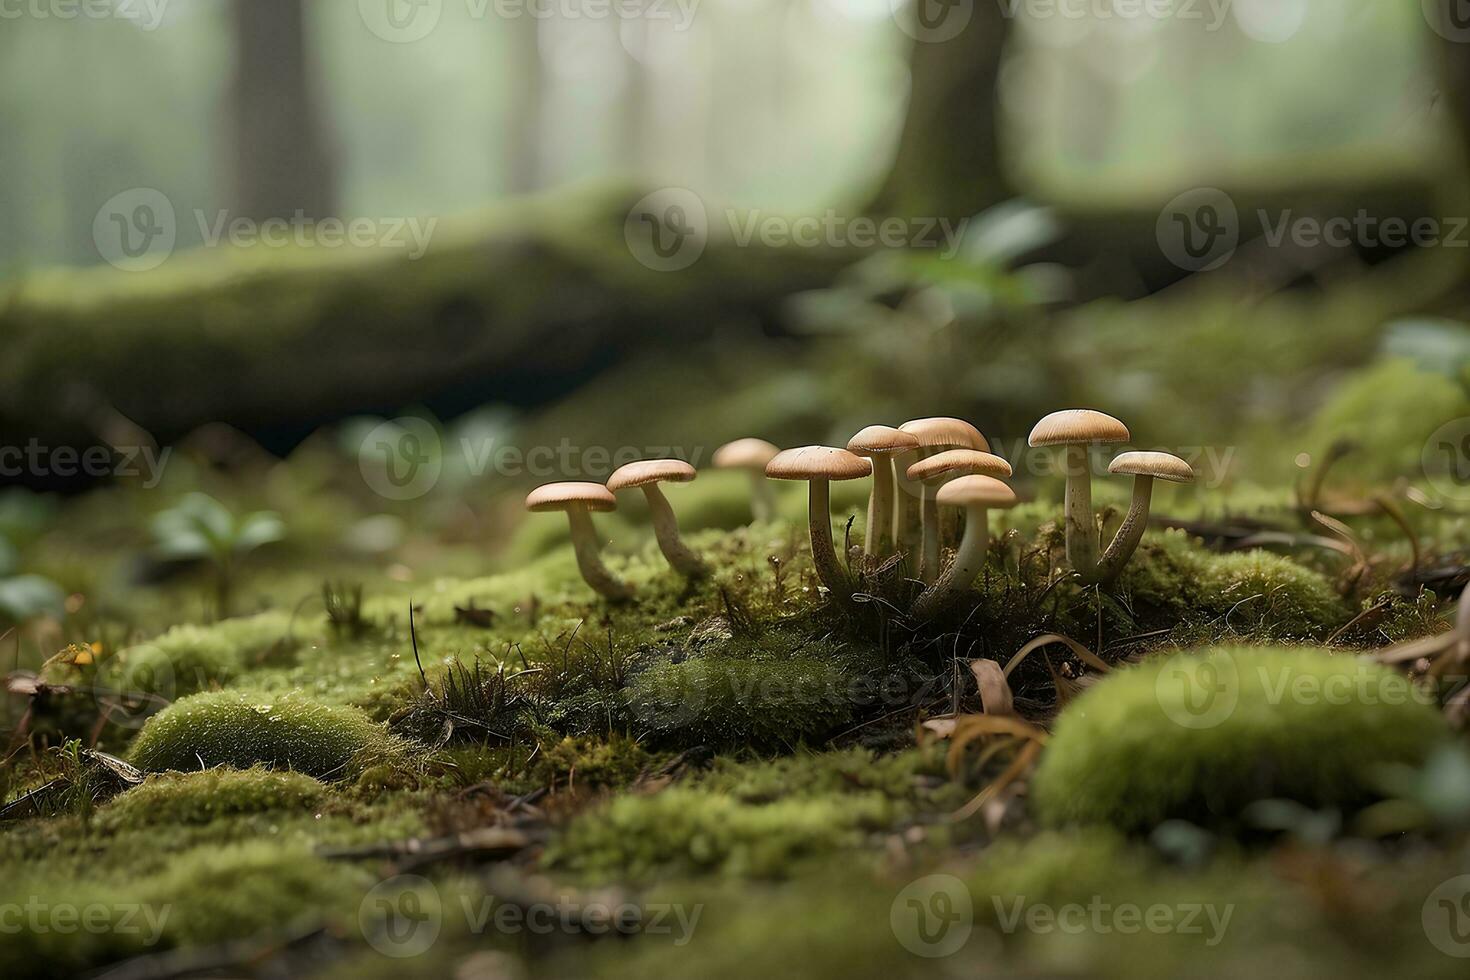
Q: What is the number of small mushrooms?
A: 10